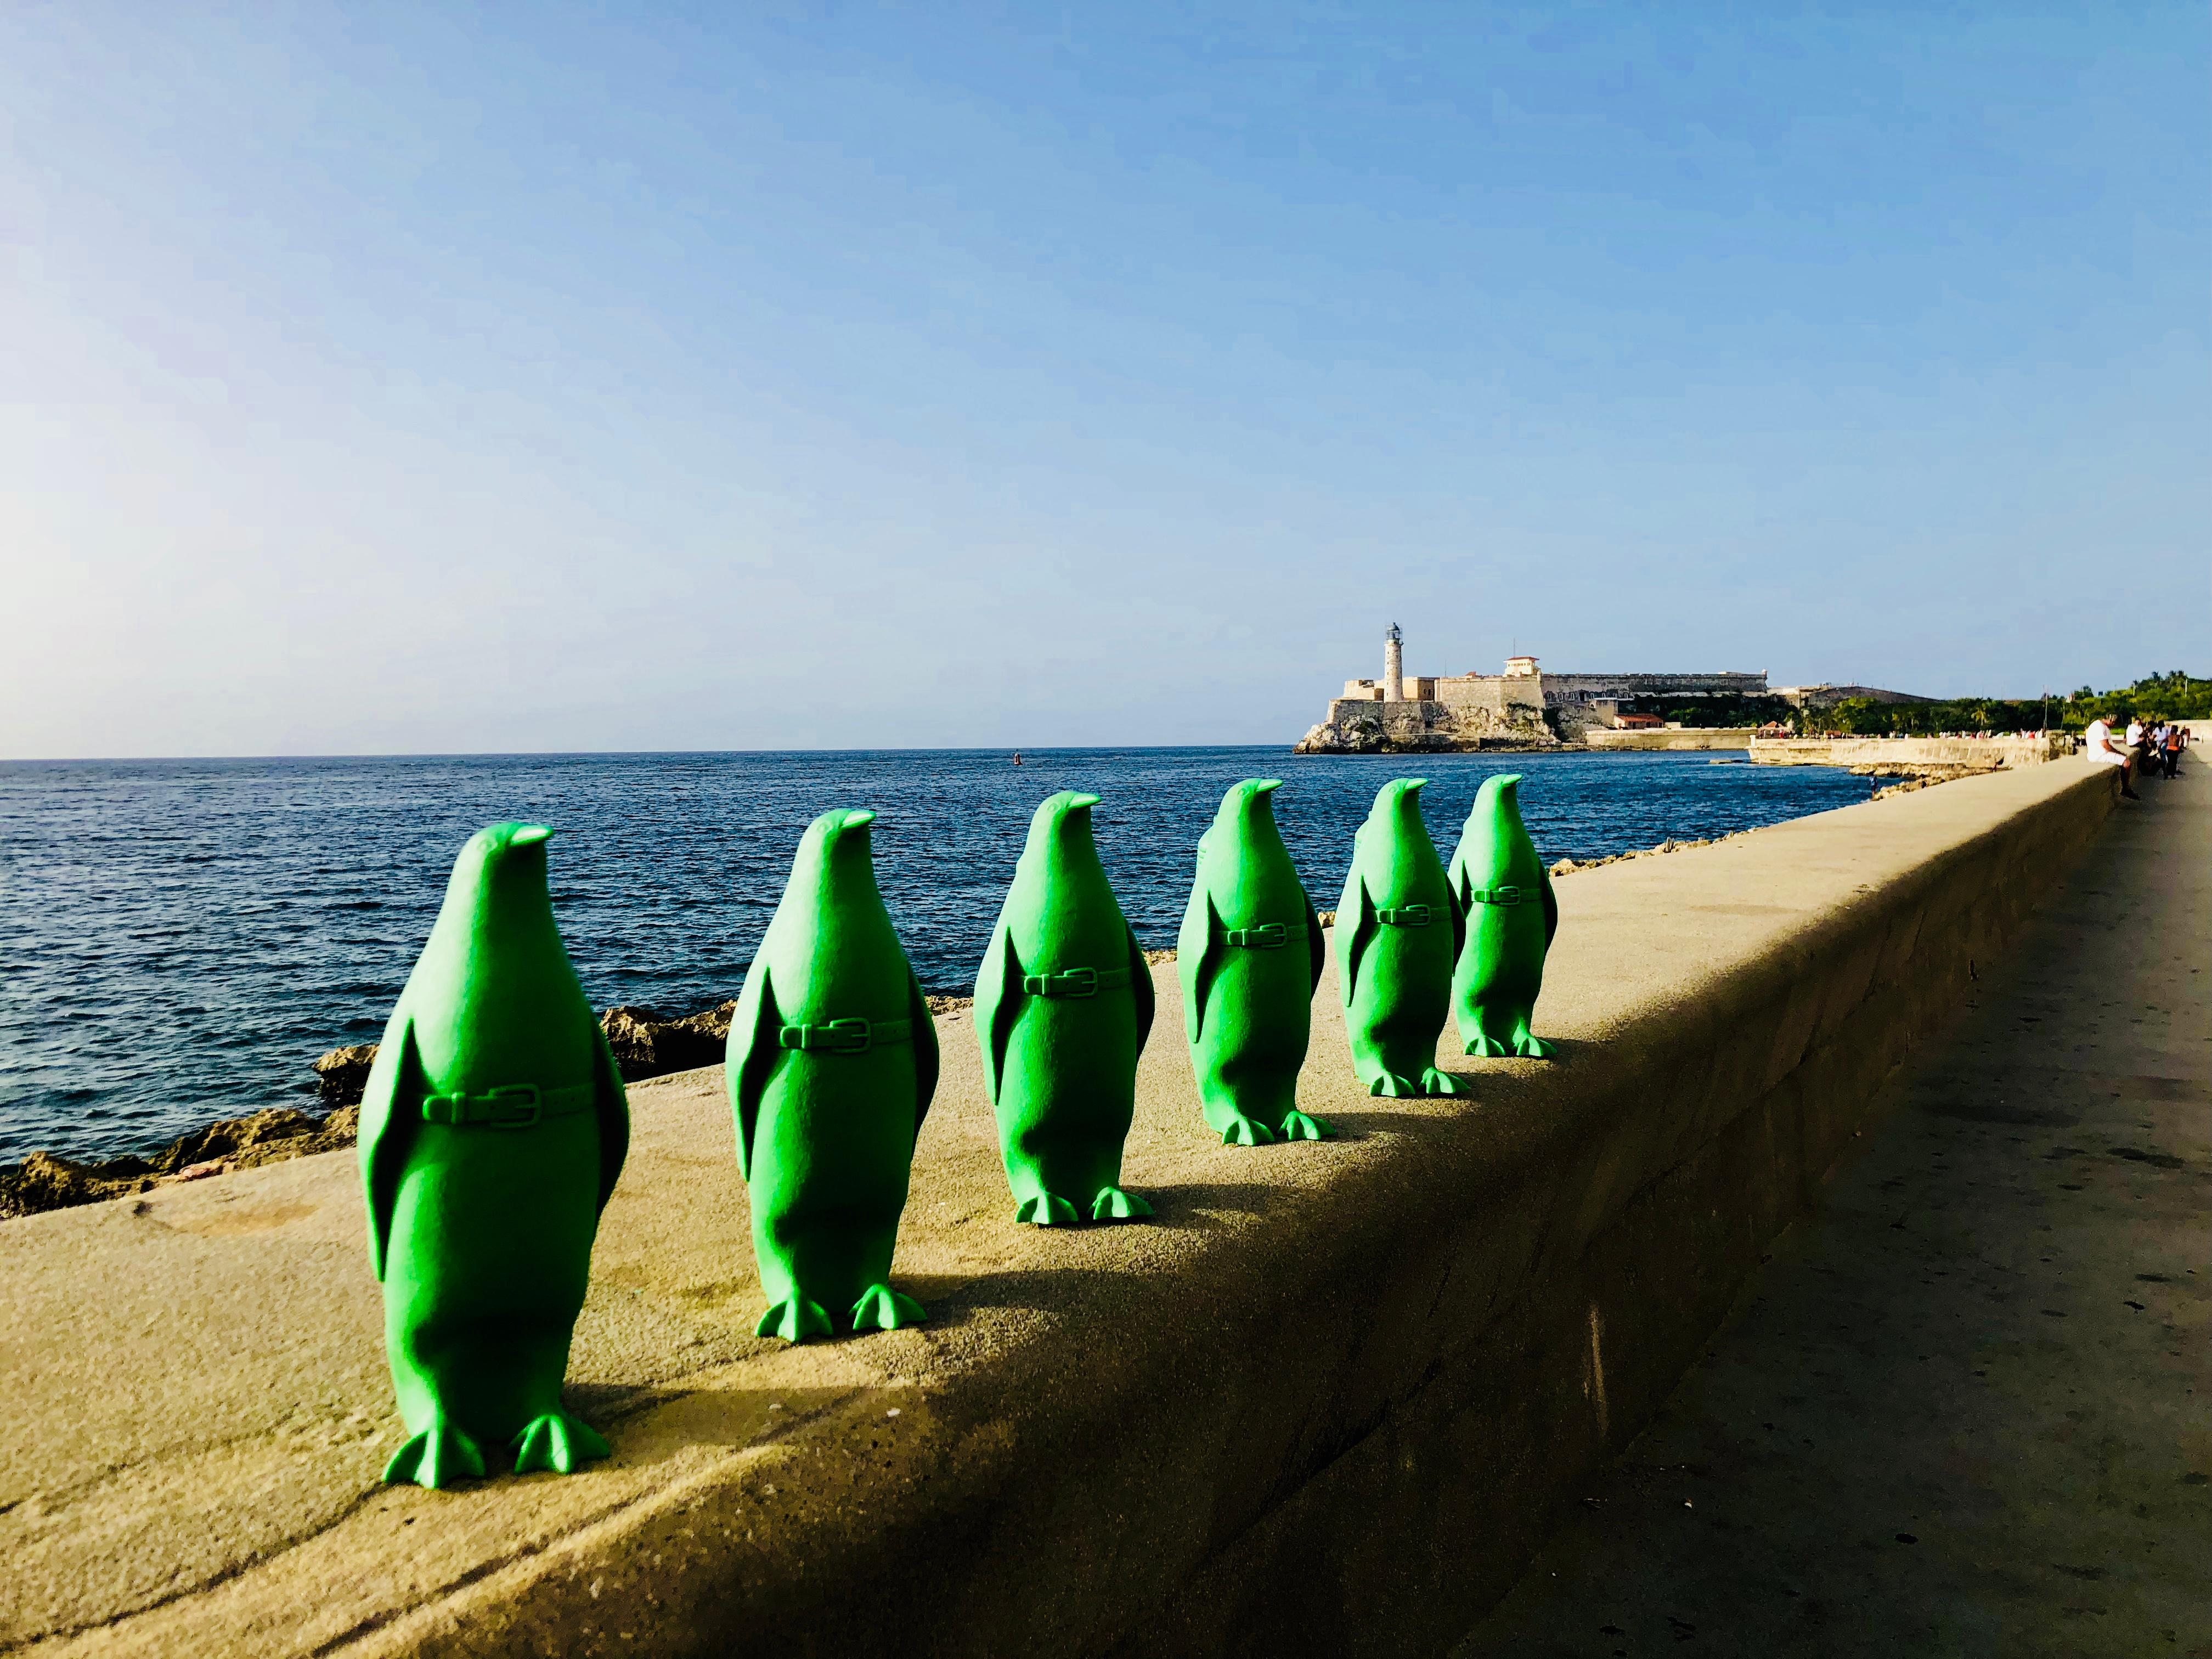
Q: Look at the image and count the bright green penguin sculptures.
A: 6